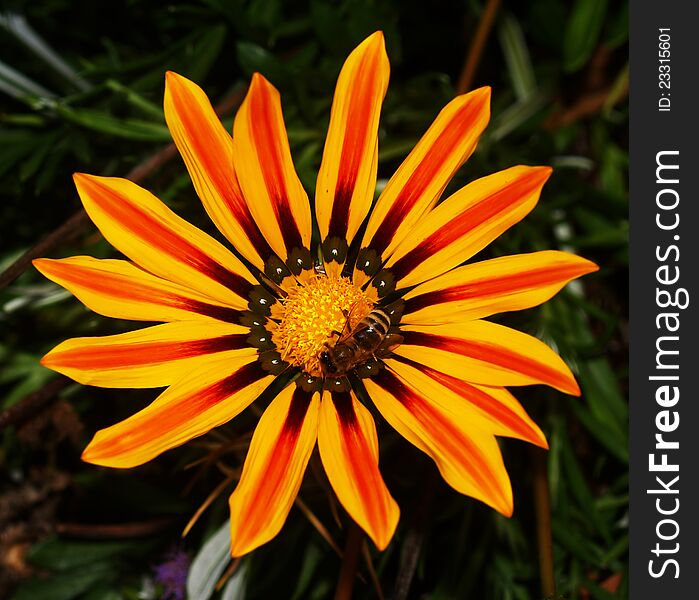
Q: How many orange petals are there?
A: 15